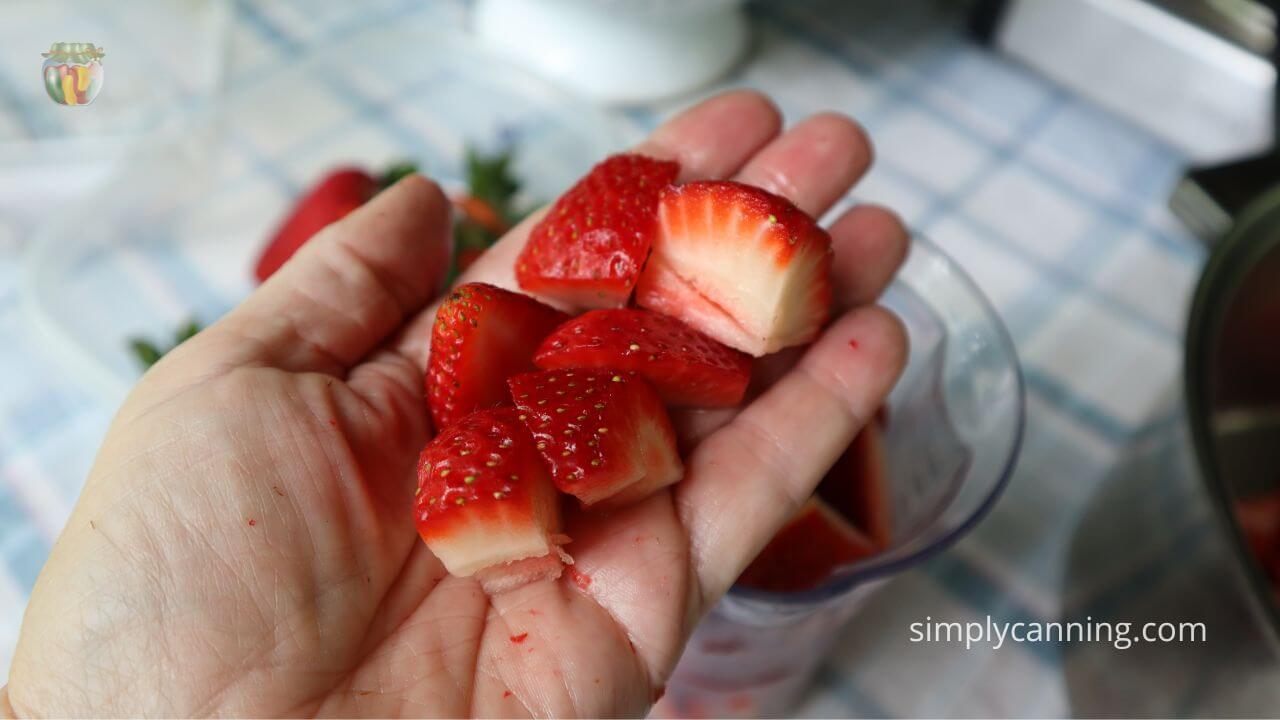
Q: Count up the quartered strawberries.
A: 6